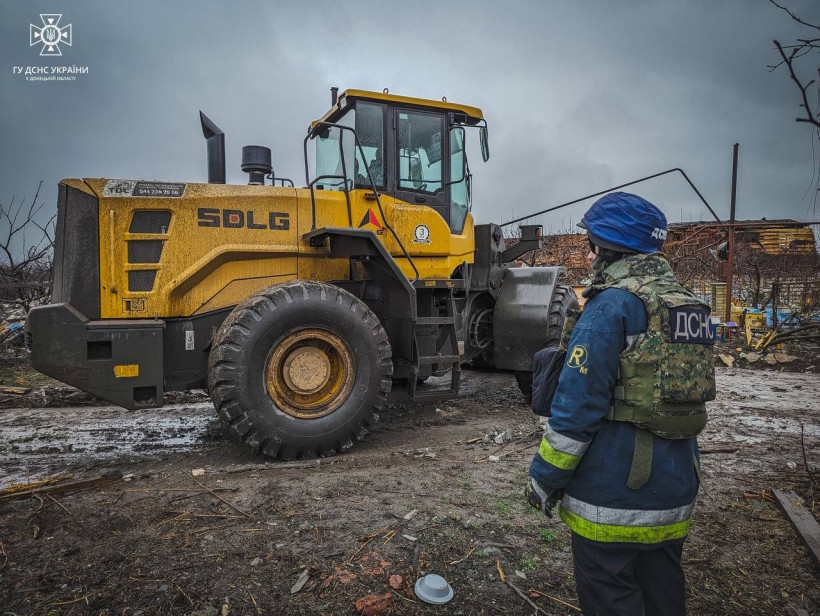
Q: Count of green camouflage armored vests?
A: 1